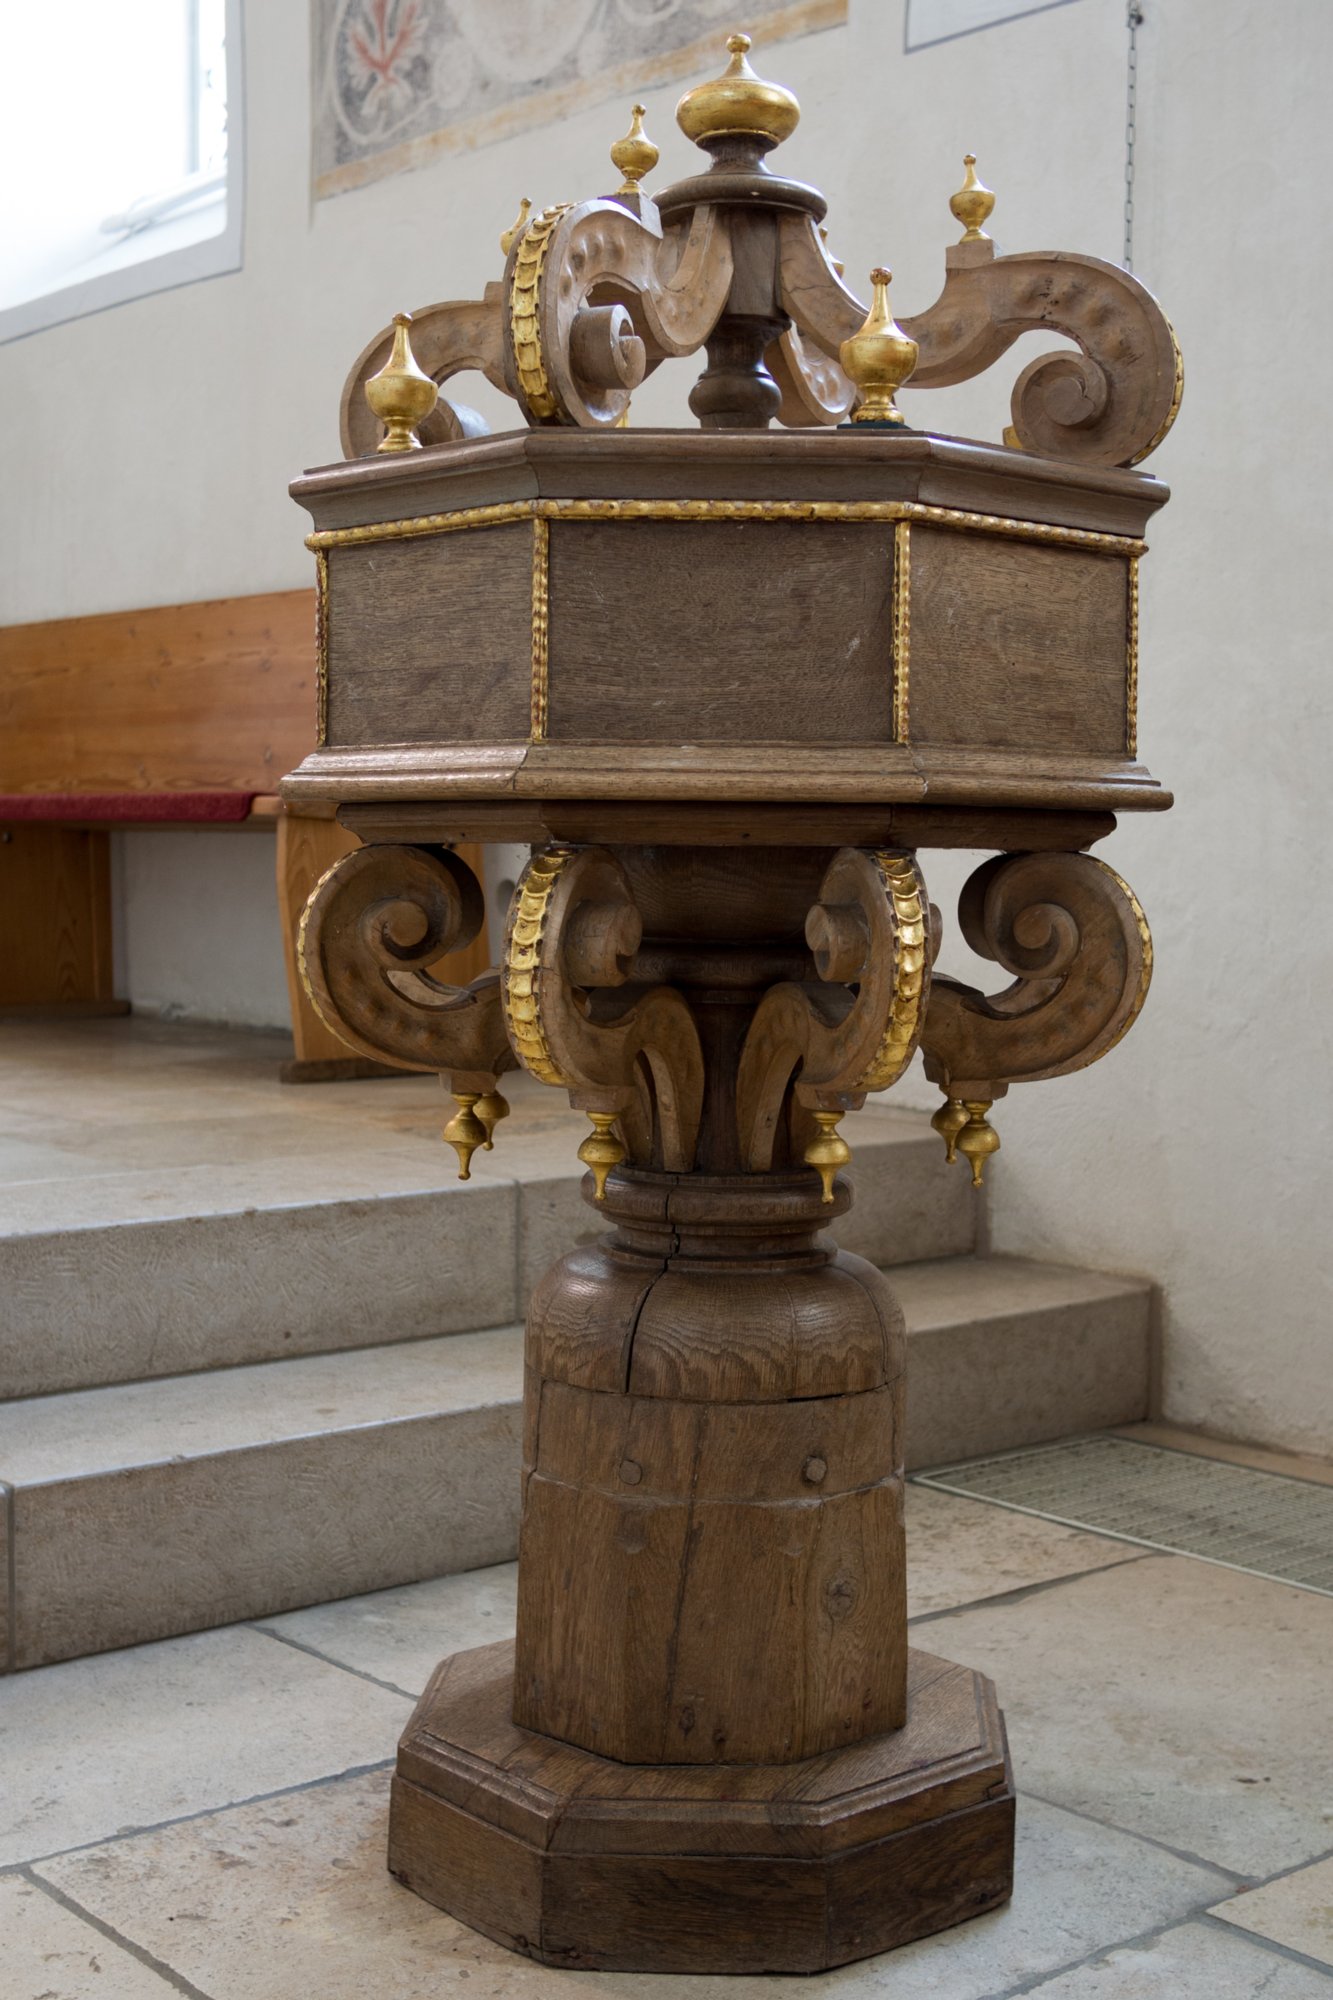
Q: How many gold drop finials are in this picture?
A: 6